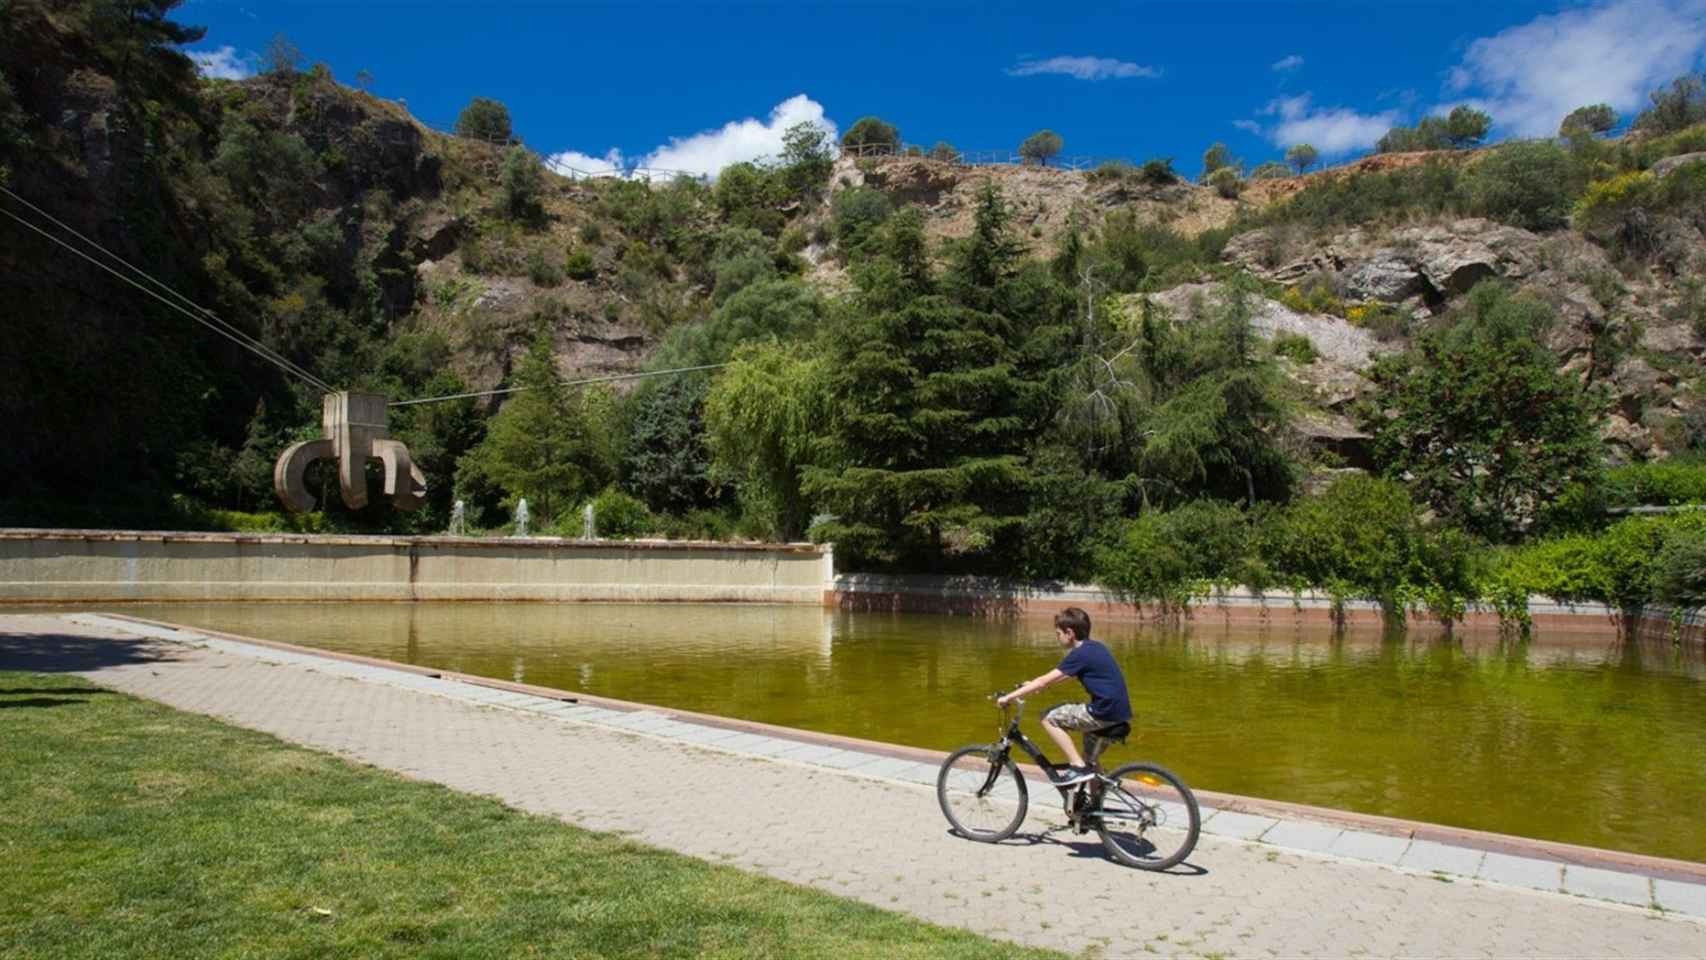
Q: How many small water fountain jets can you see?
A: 3